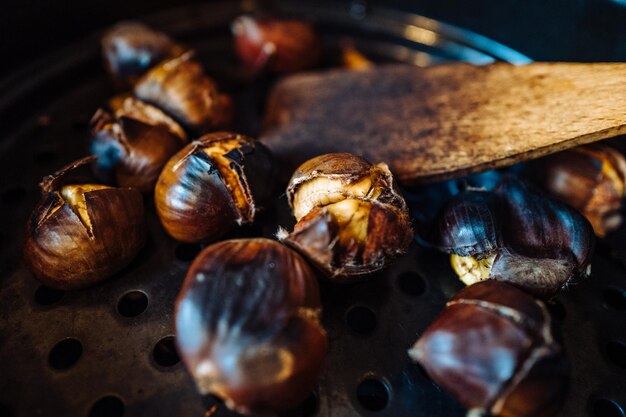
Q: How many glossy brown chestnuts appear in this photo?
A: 11